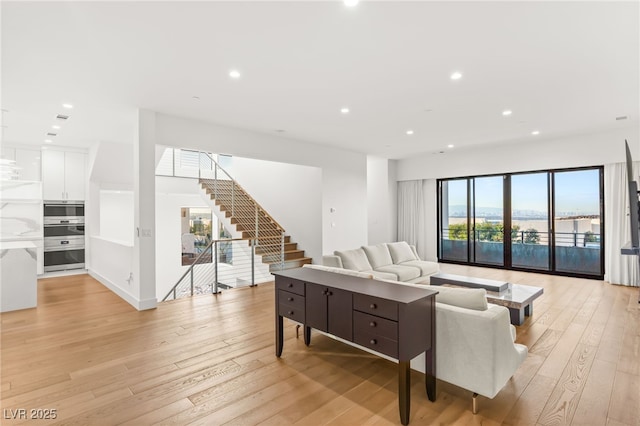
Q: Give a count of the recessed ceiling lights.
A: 11